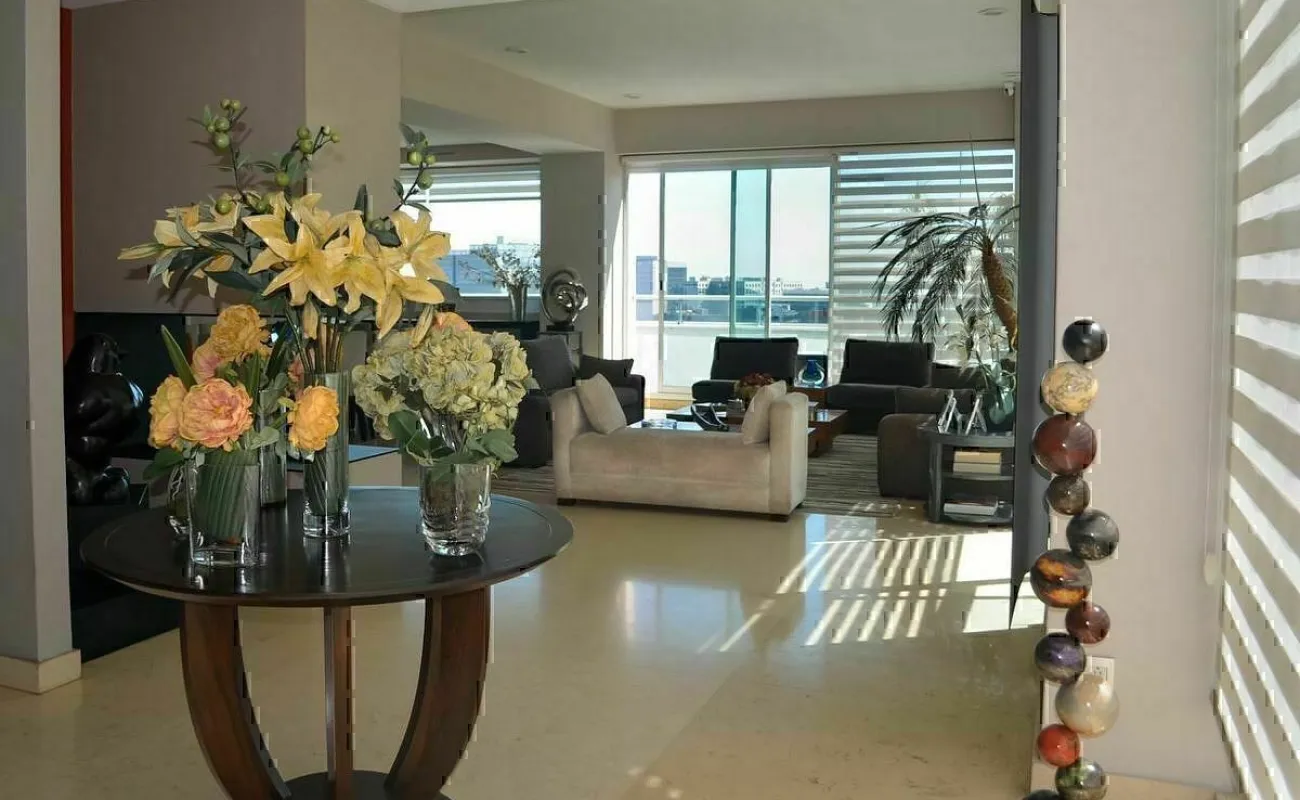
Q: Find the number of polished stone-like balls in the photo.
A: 12